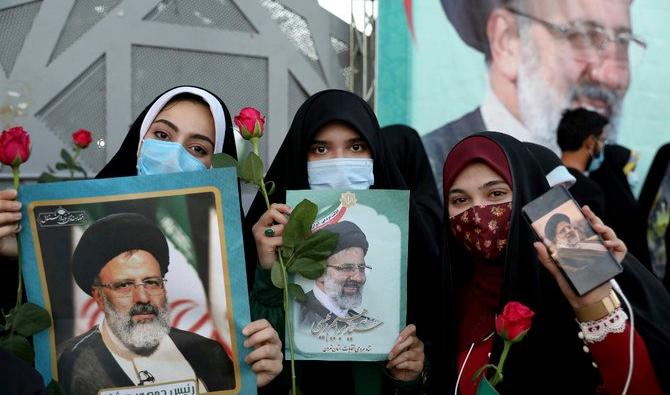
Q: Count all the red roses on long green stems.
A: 4